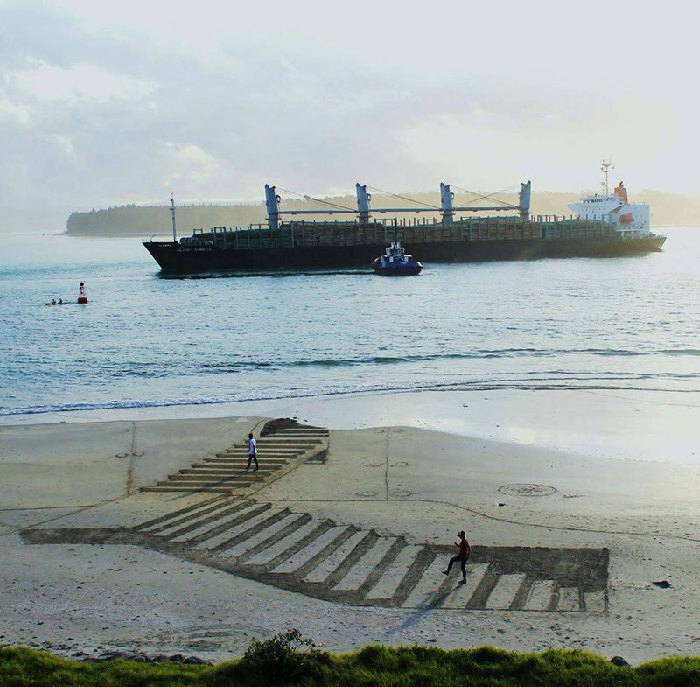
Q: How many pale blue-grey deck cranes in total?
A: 4